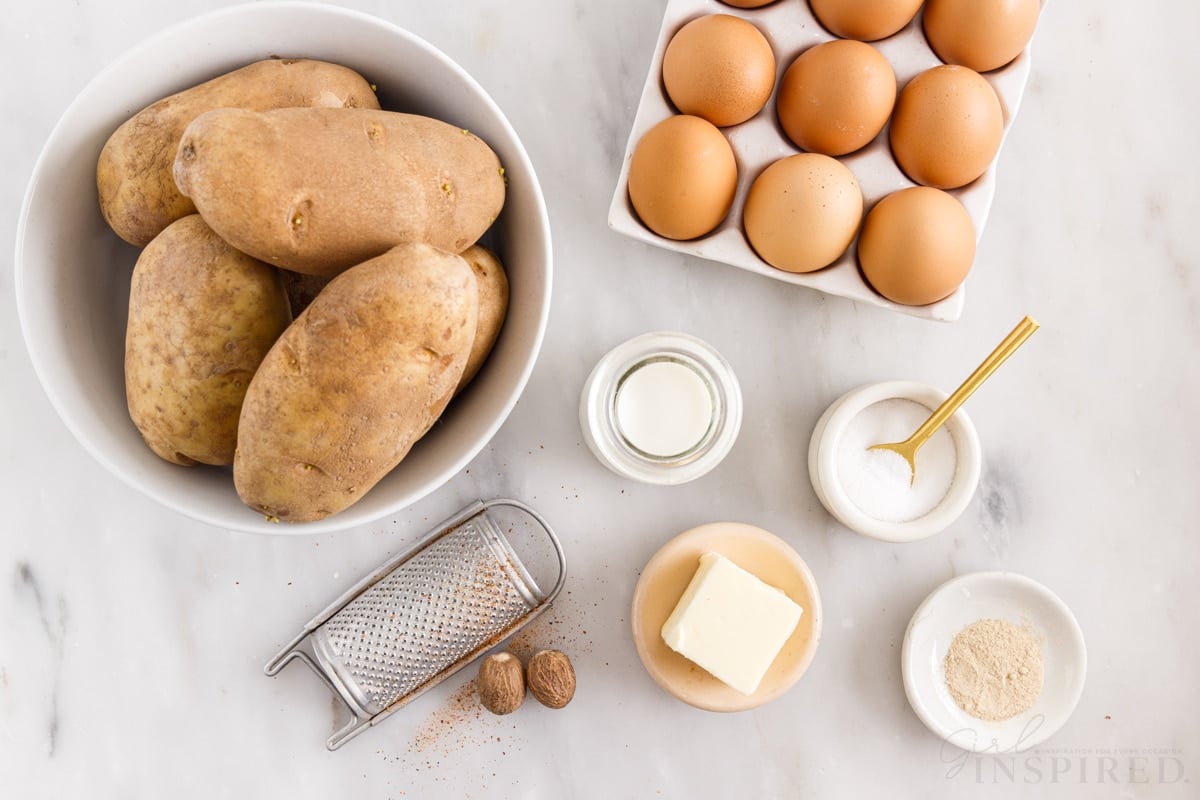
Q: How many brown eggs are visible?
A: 9